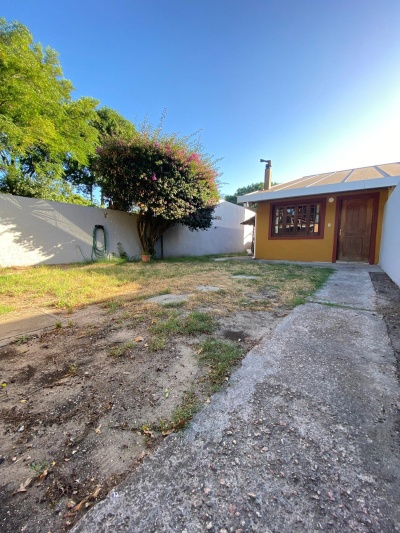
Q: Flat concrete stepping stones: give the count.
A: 3